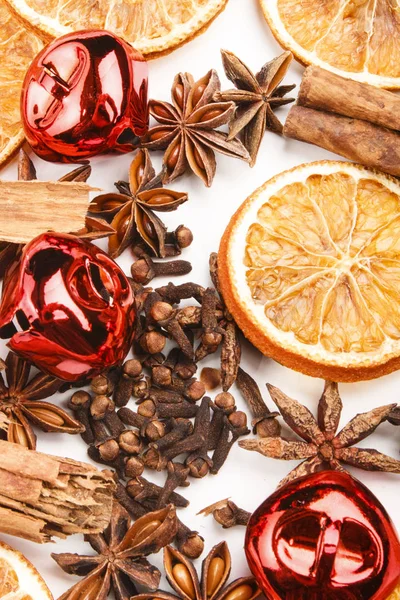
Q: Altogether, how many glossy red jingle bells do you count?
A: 3